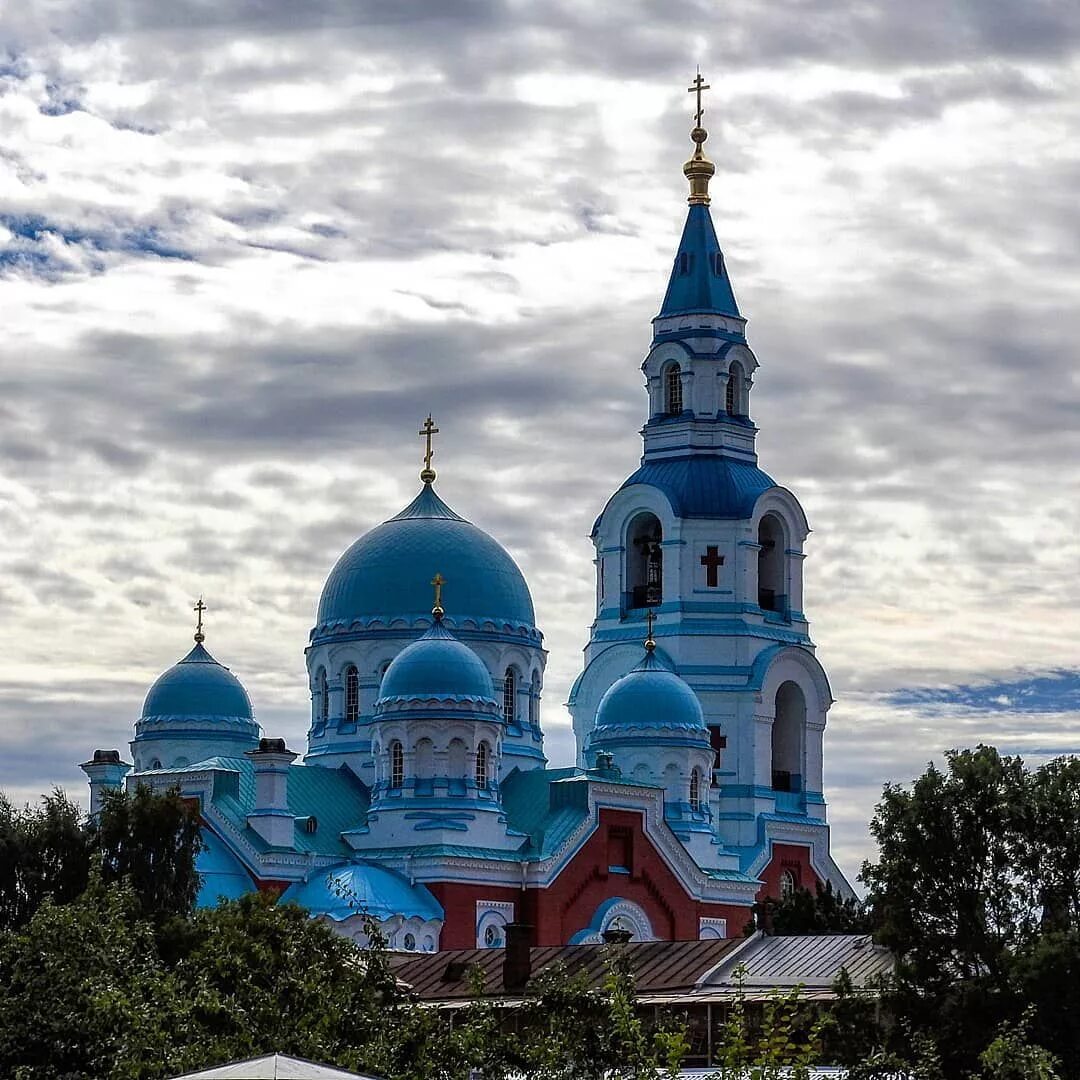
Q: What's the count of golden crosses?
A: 5